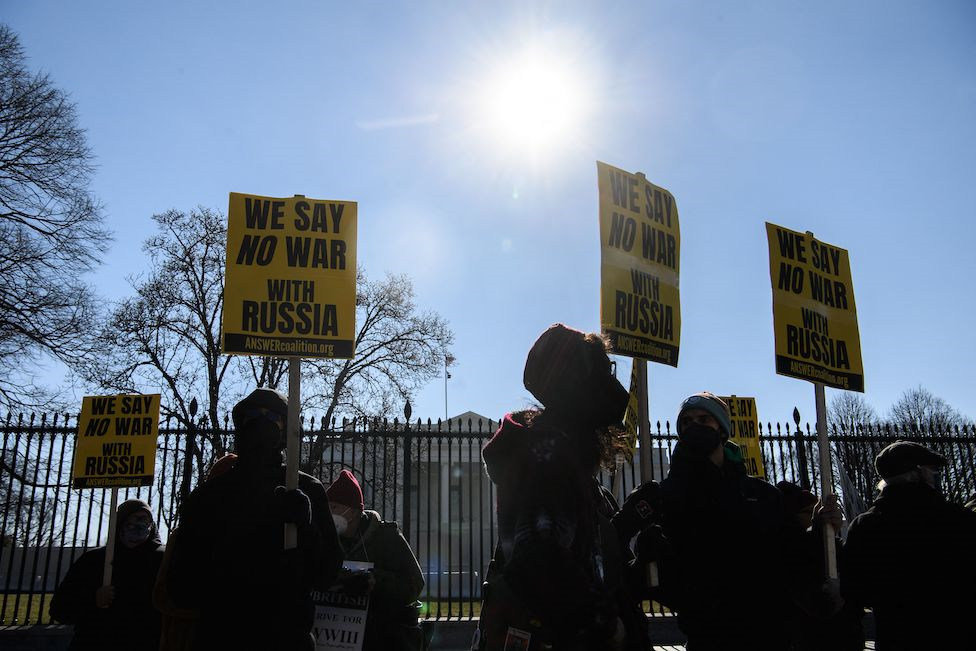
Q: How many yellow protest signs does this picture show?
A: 6